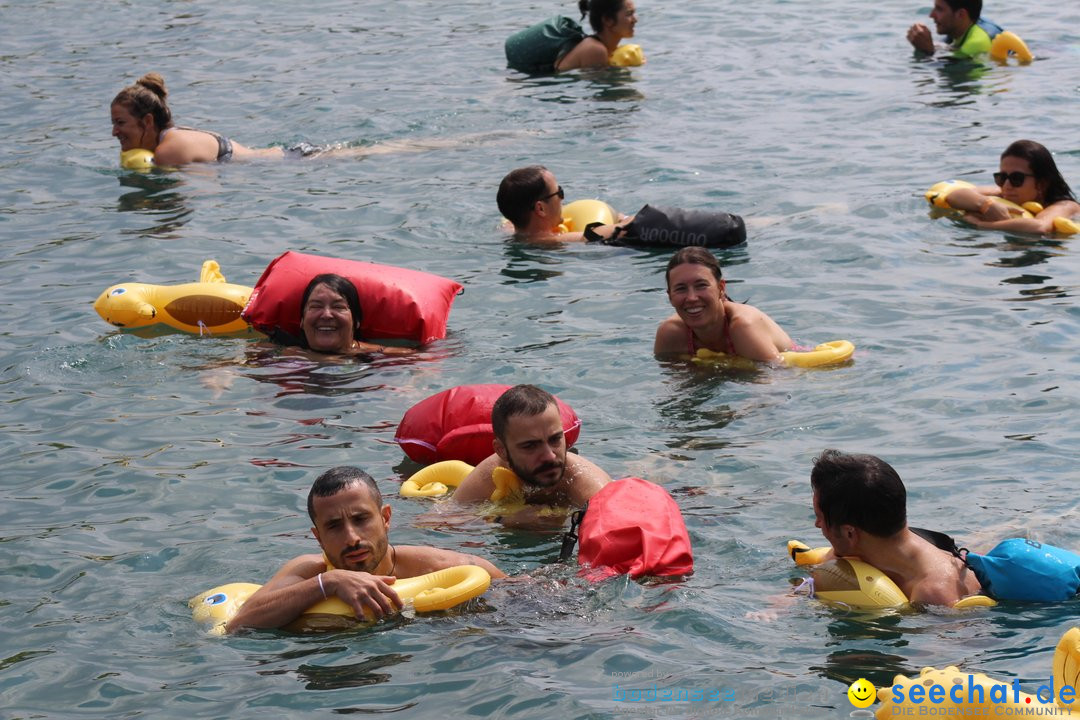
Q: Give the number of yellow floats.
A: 11